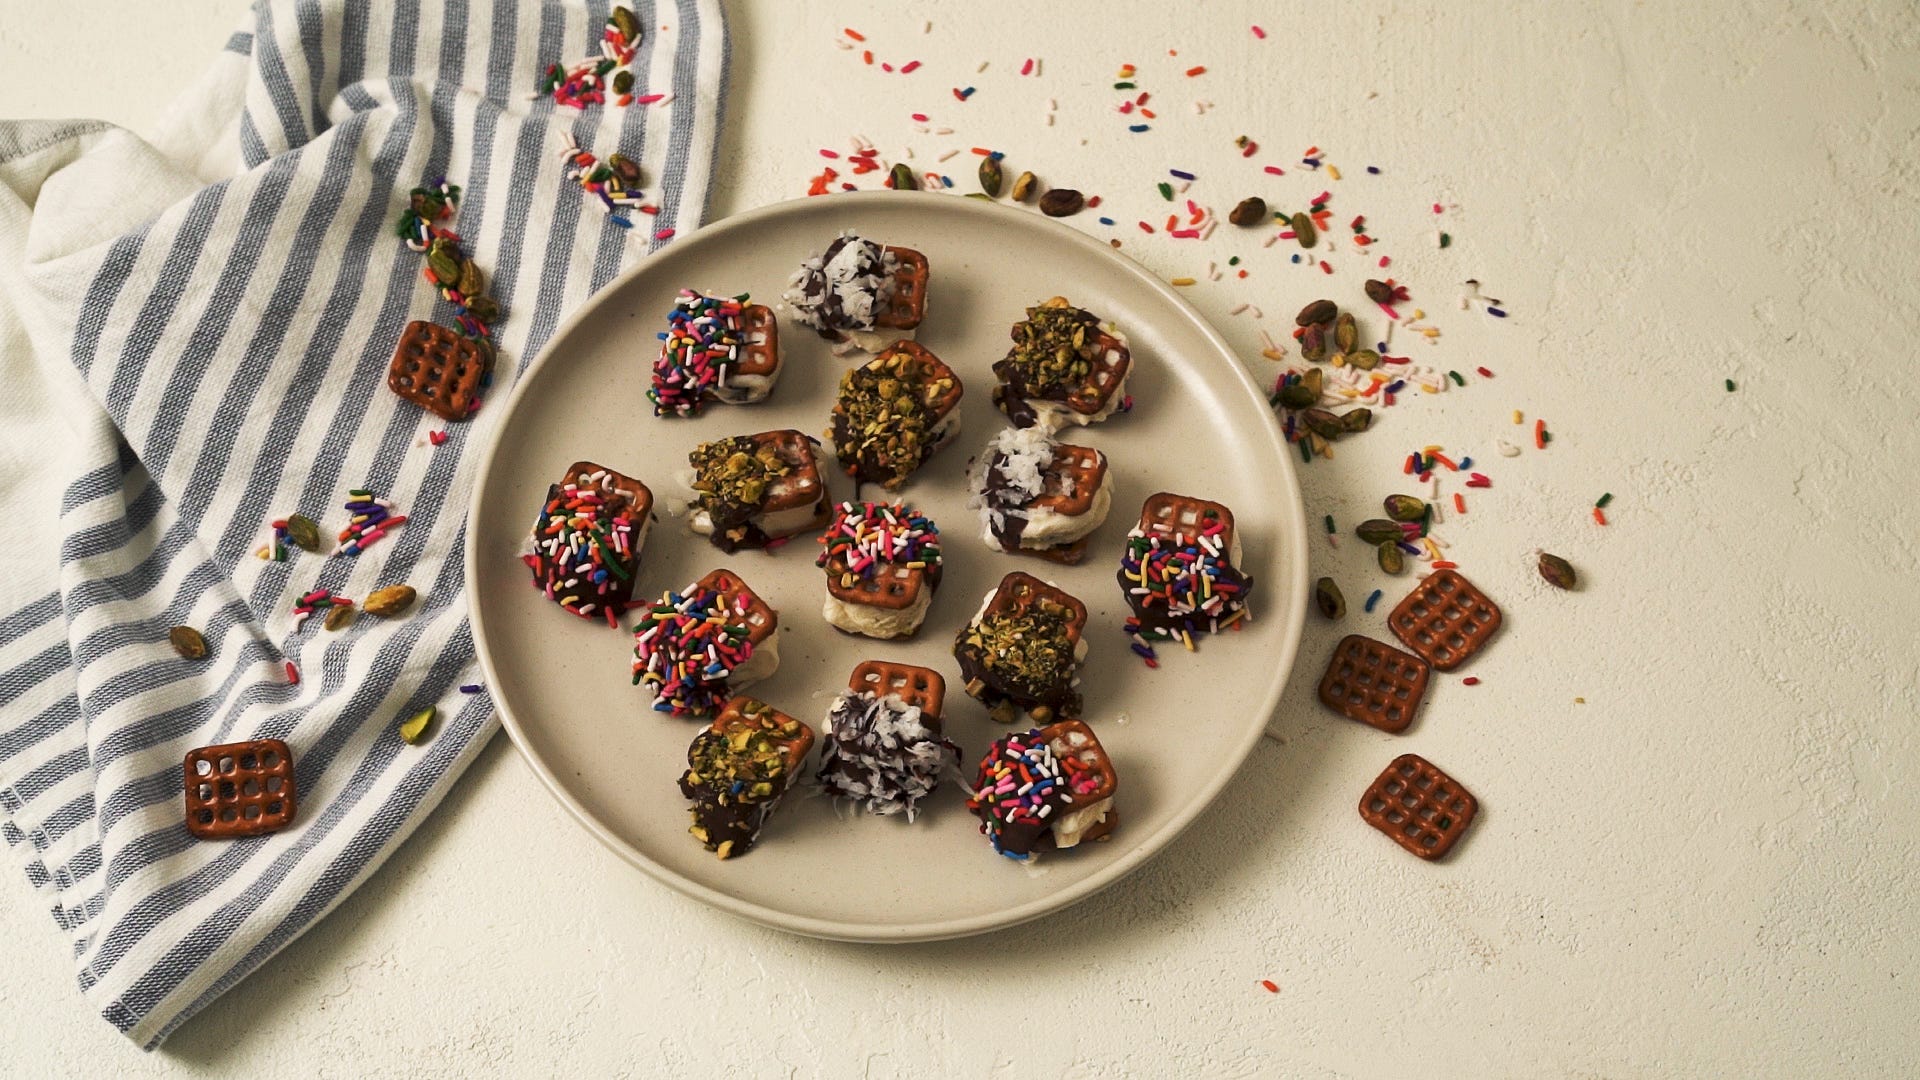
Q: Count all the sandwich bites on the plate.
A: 14